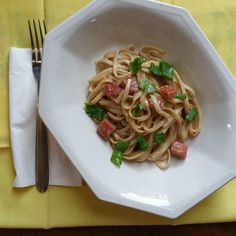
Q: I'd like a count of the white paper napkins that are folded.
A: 1